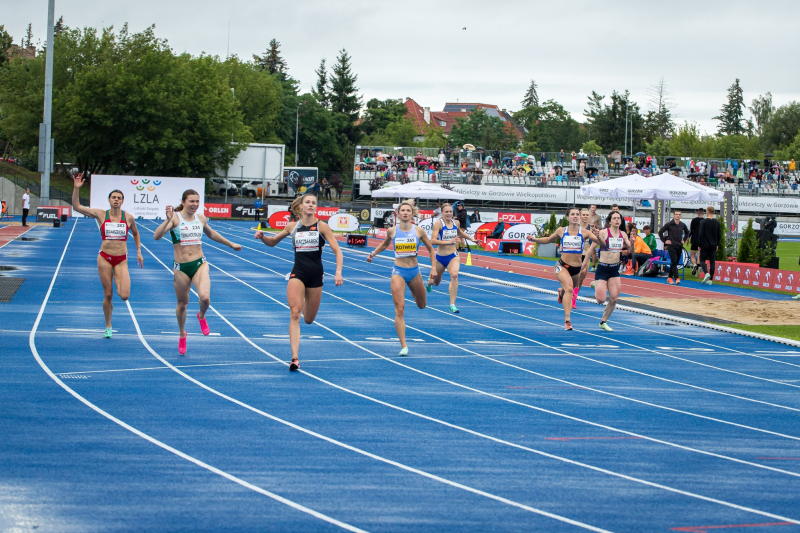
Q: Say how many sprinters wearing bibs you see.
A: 8